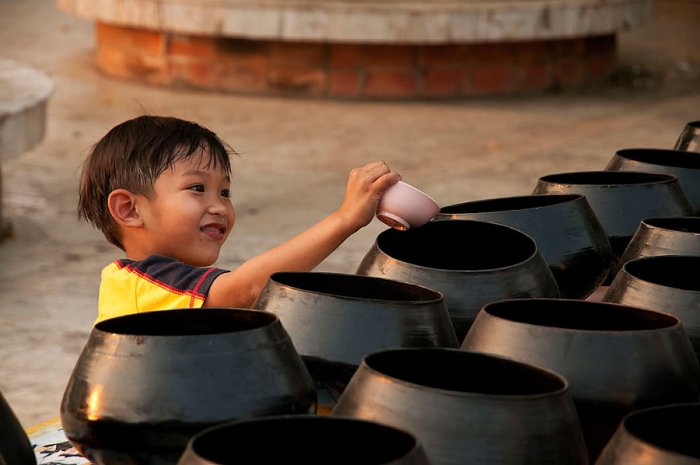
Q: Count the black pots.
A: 14